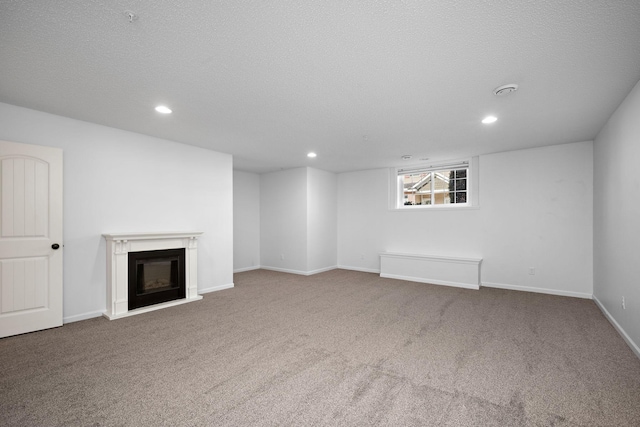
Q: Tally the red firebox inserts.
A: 0